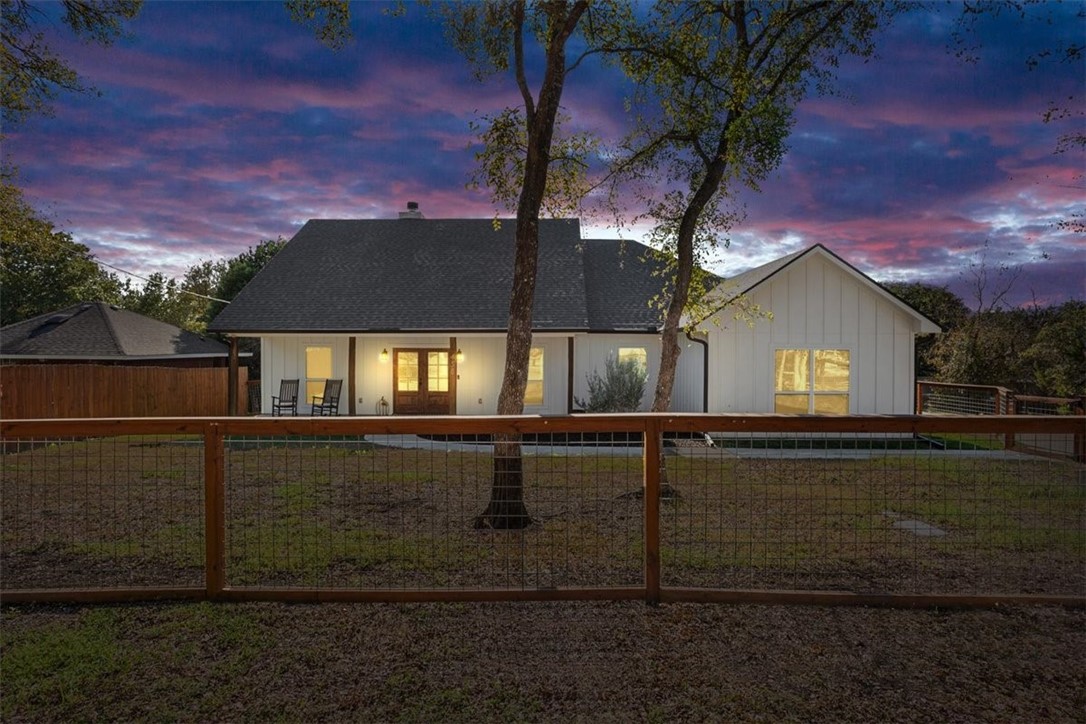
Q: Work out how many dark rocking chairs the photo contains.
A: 2